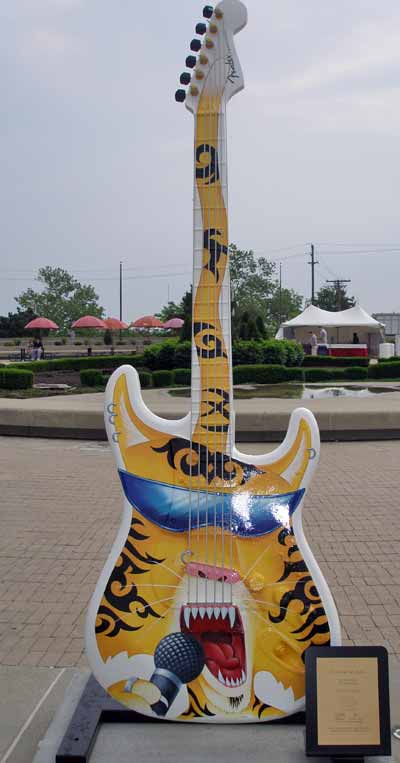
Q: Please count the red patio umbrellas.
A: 5